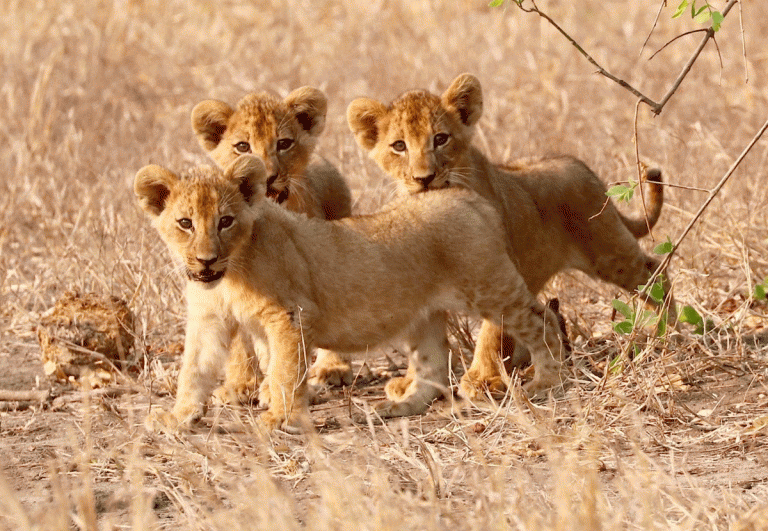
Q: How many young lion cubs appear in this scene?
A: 3